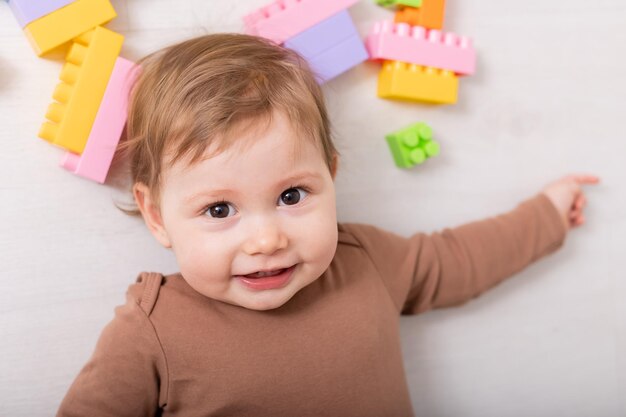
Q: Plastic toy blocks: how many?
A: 12